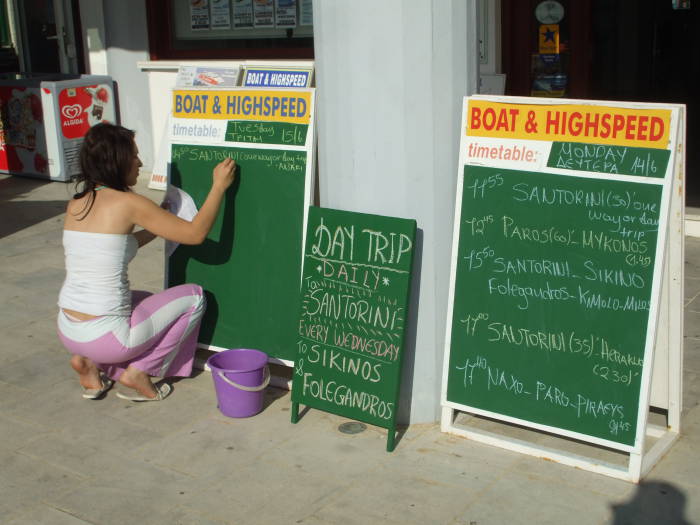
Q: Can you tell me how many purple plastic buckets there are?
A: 1